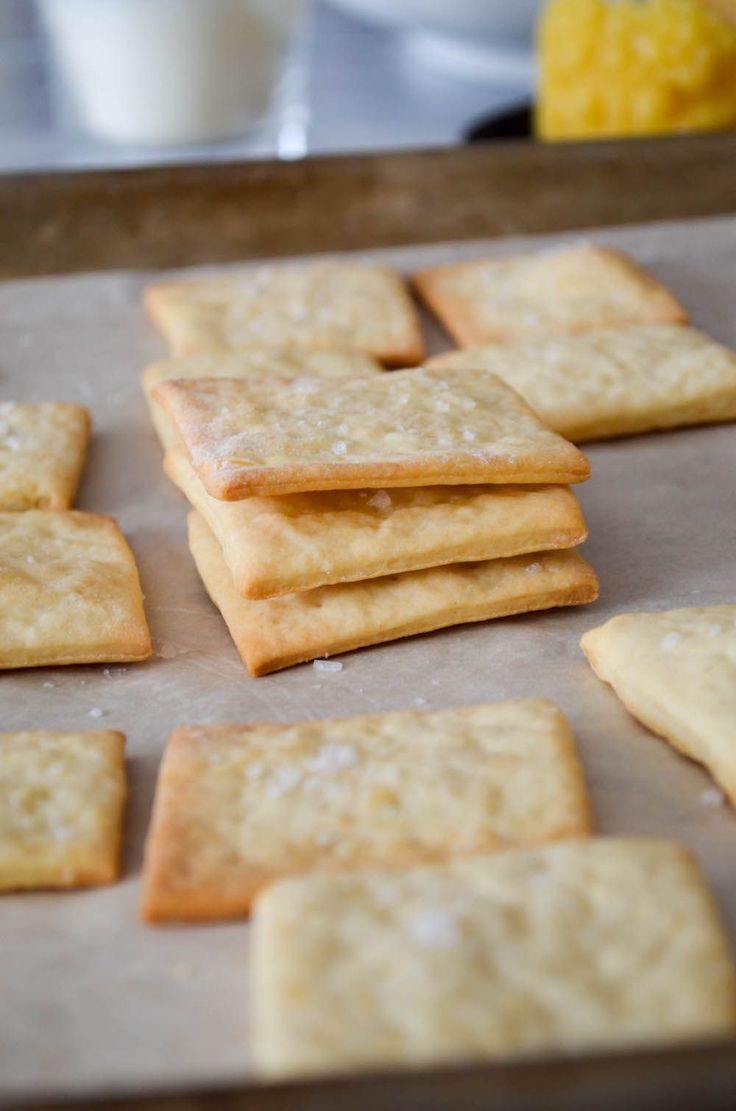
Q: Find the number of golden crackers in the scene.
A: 13